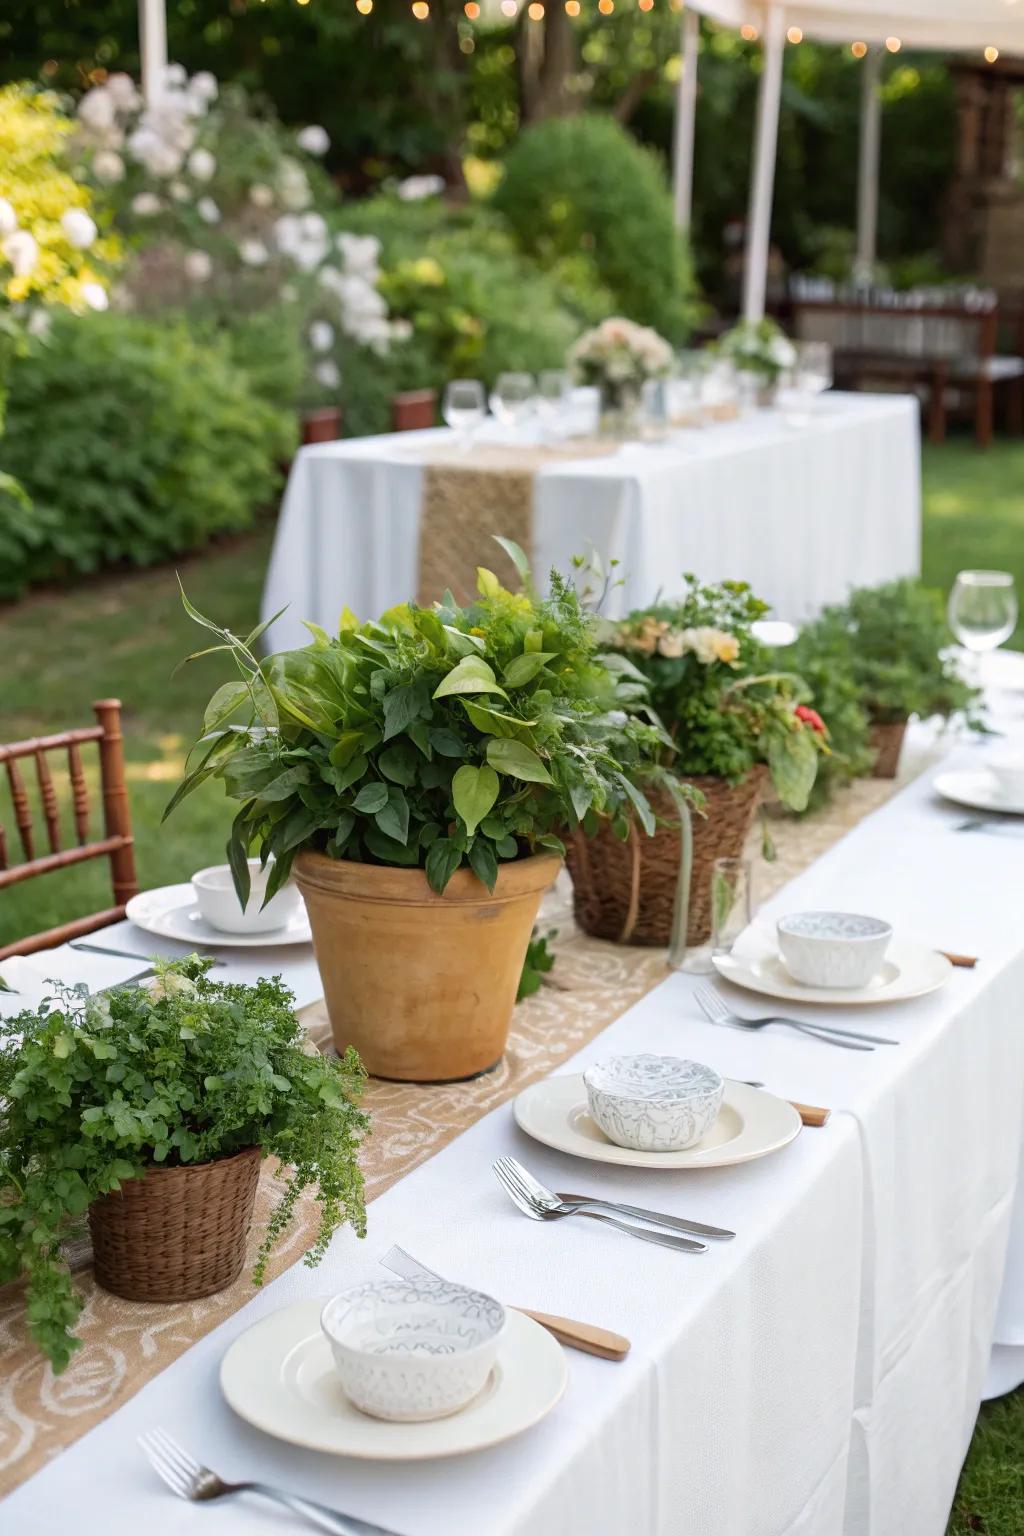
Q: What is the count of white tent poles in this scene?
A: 4